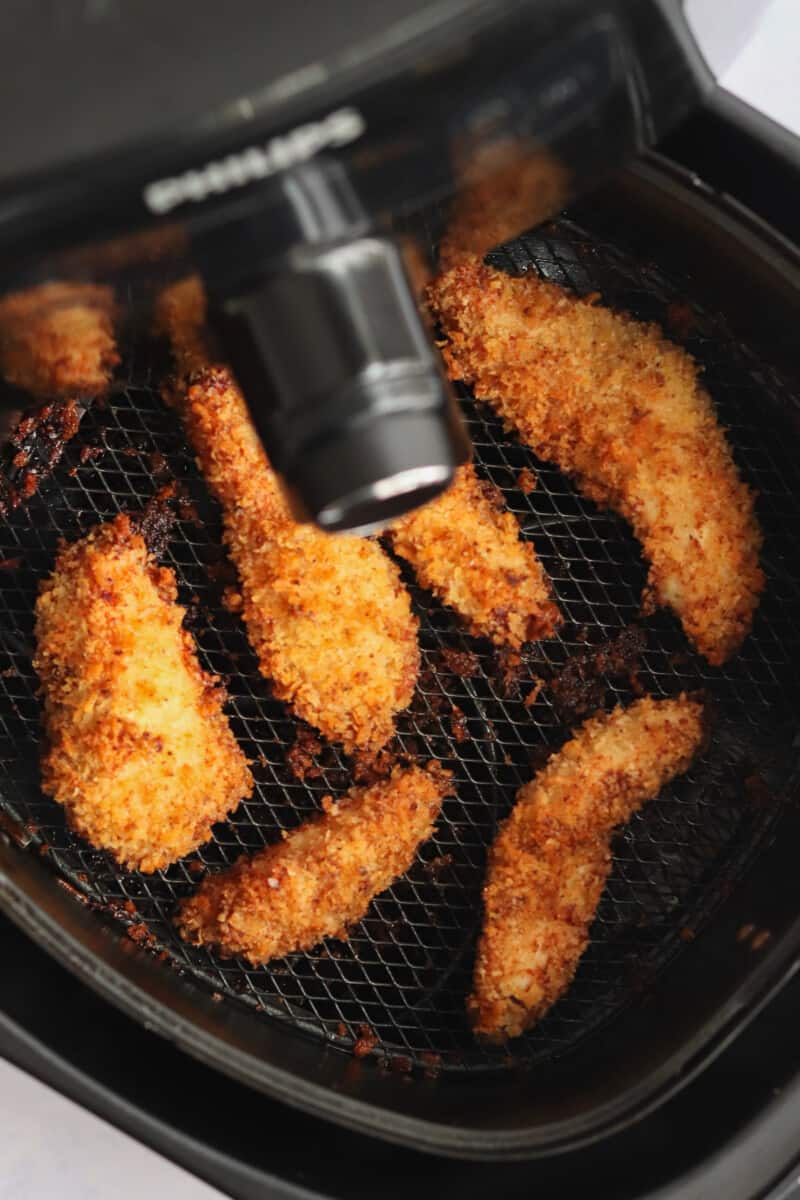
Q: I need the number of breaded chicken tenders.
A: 6